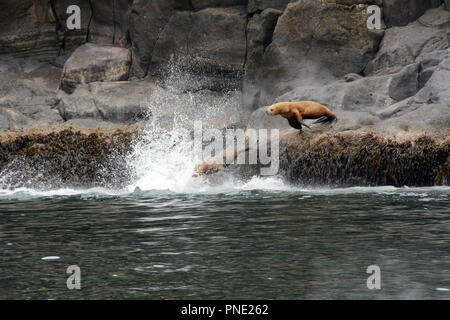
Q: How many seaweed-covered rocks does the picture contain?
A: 2